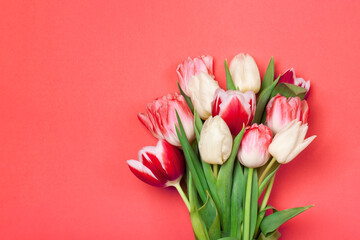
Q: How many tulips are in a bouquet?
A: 11